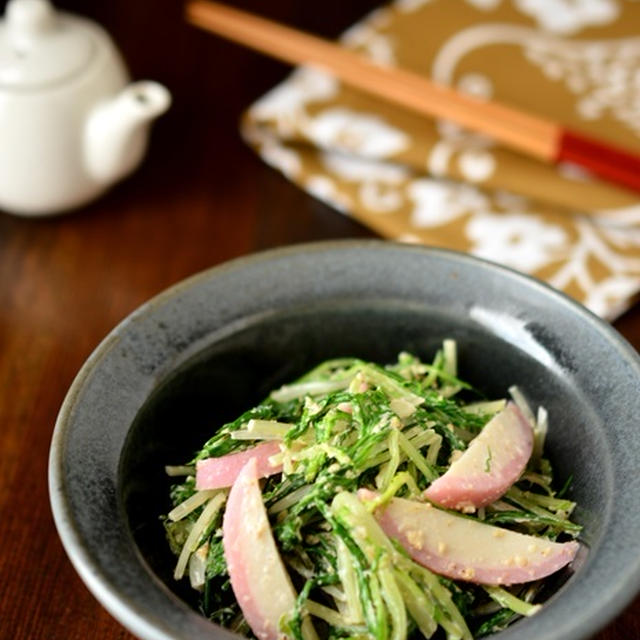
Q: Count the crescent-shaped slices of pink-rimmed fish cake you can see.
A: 4